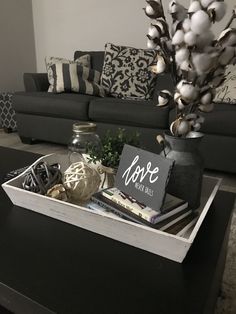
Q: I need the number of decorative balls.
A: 3